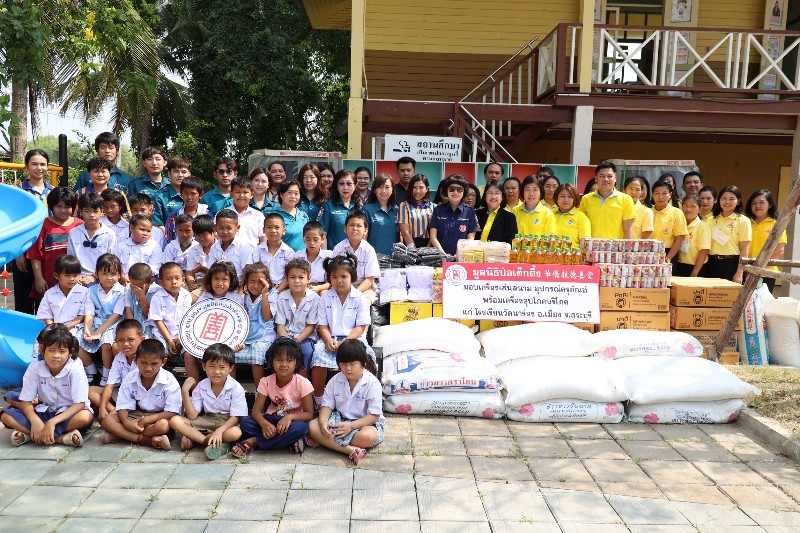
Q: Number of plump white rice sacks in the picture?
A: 9